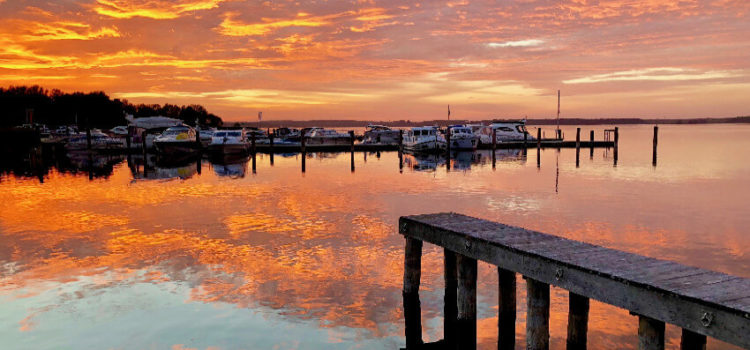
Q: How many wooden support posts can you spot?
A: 8